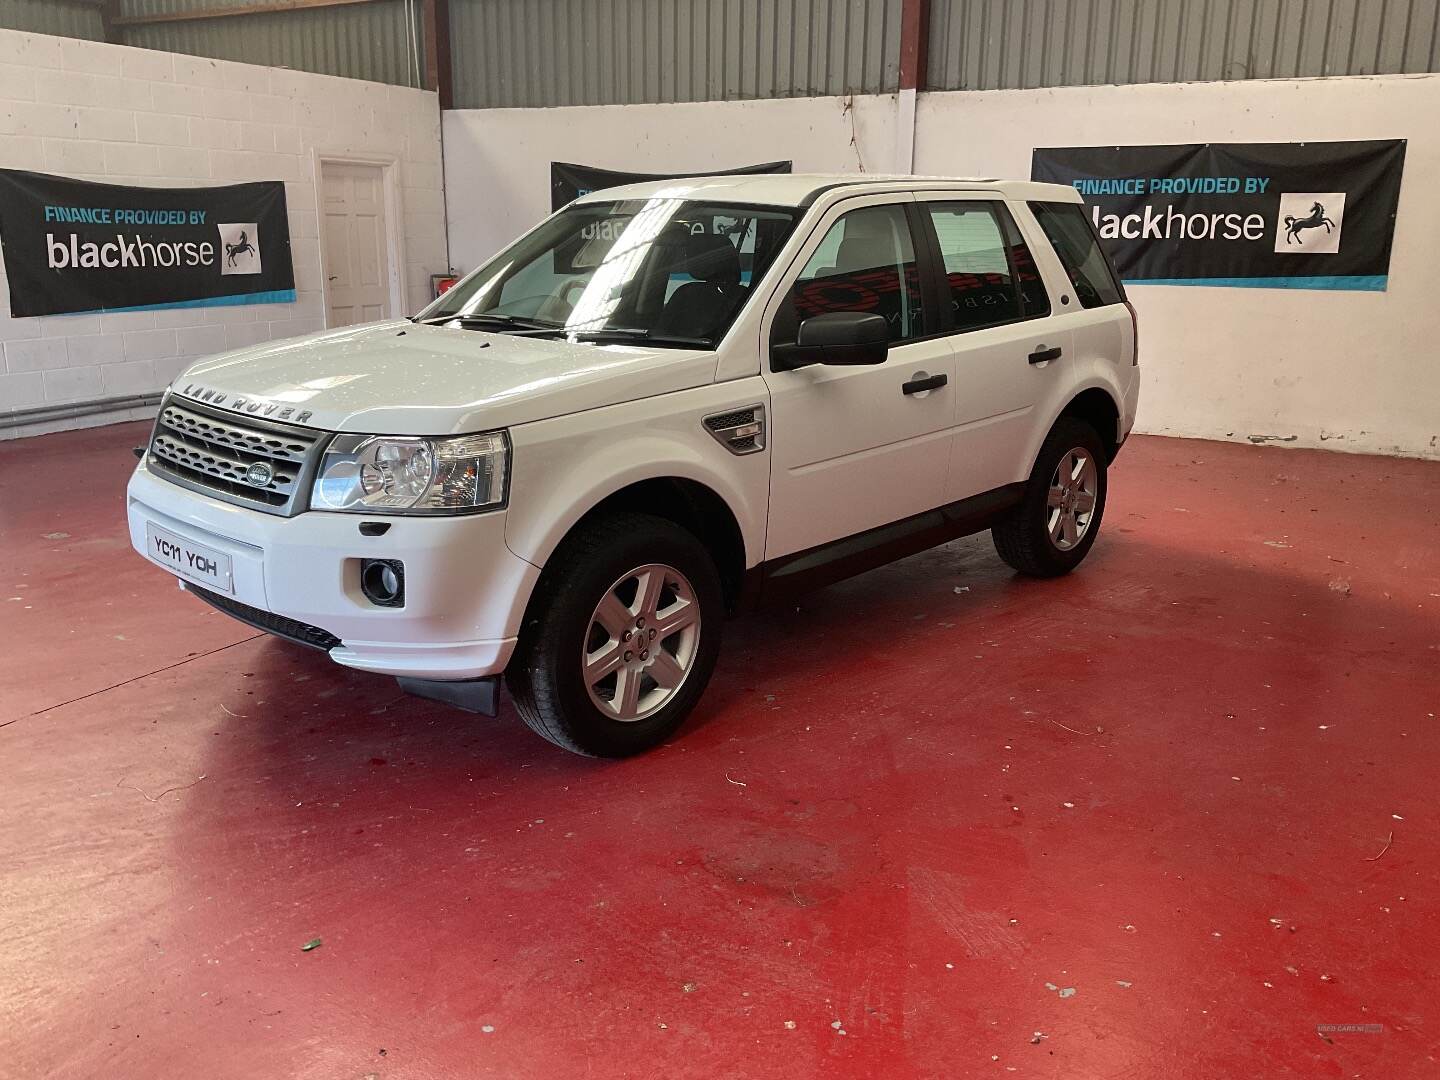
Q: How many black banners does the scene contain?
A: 3